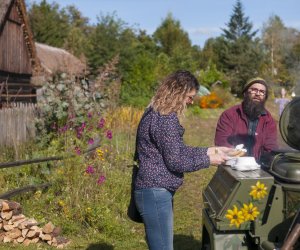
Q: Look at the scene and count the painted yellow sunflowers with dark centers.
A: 3